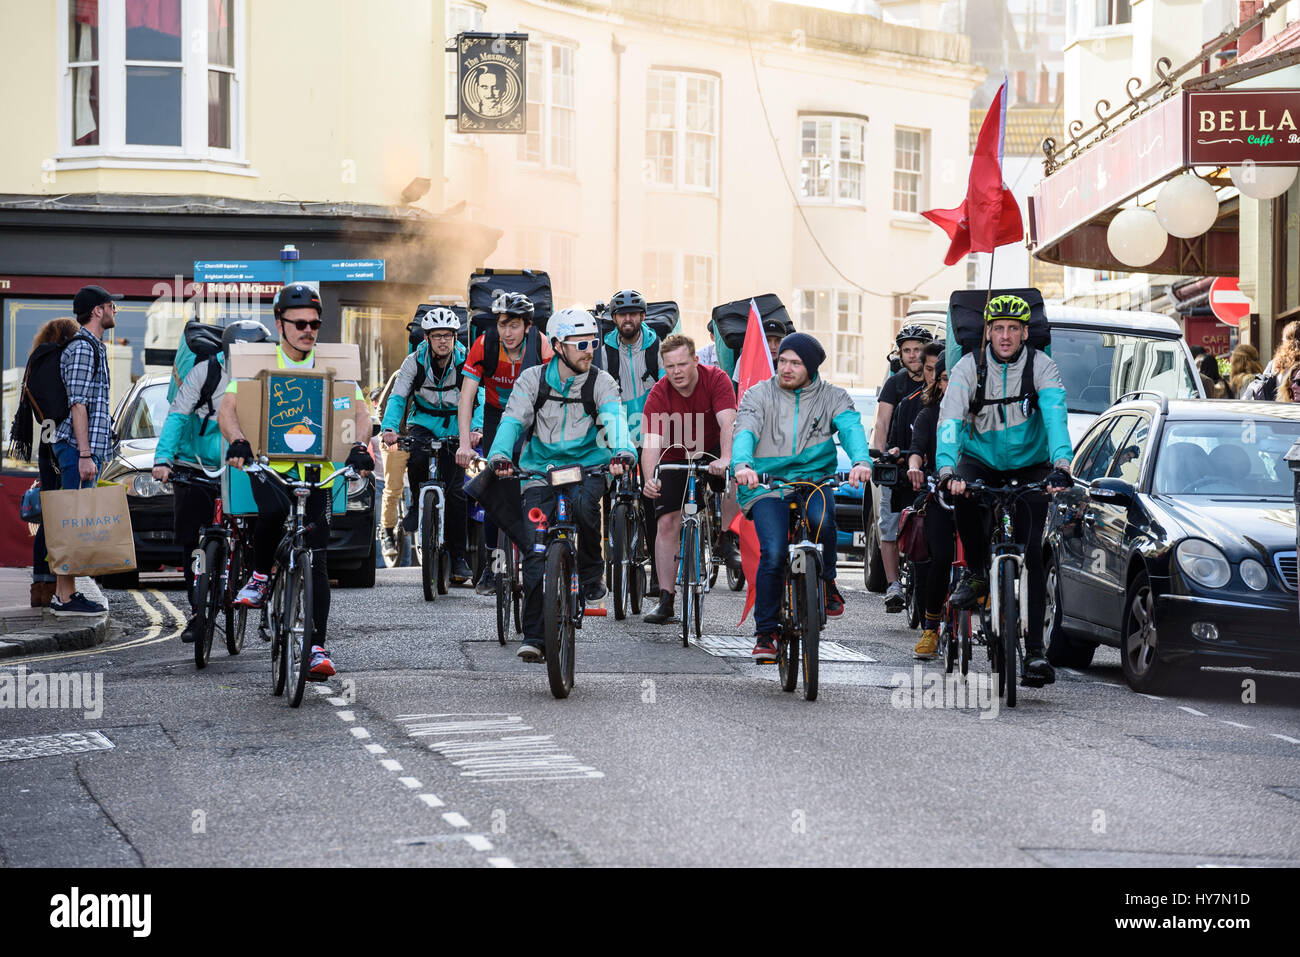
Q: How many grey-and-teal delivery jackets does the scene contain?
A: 6